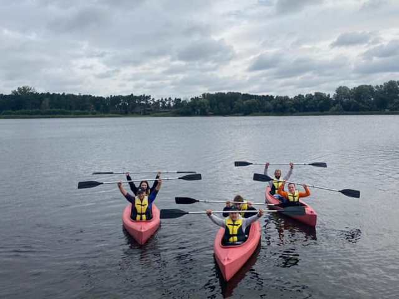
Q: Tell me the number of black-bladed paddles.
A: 6